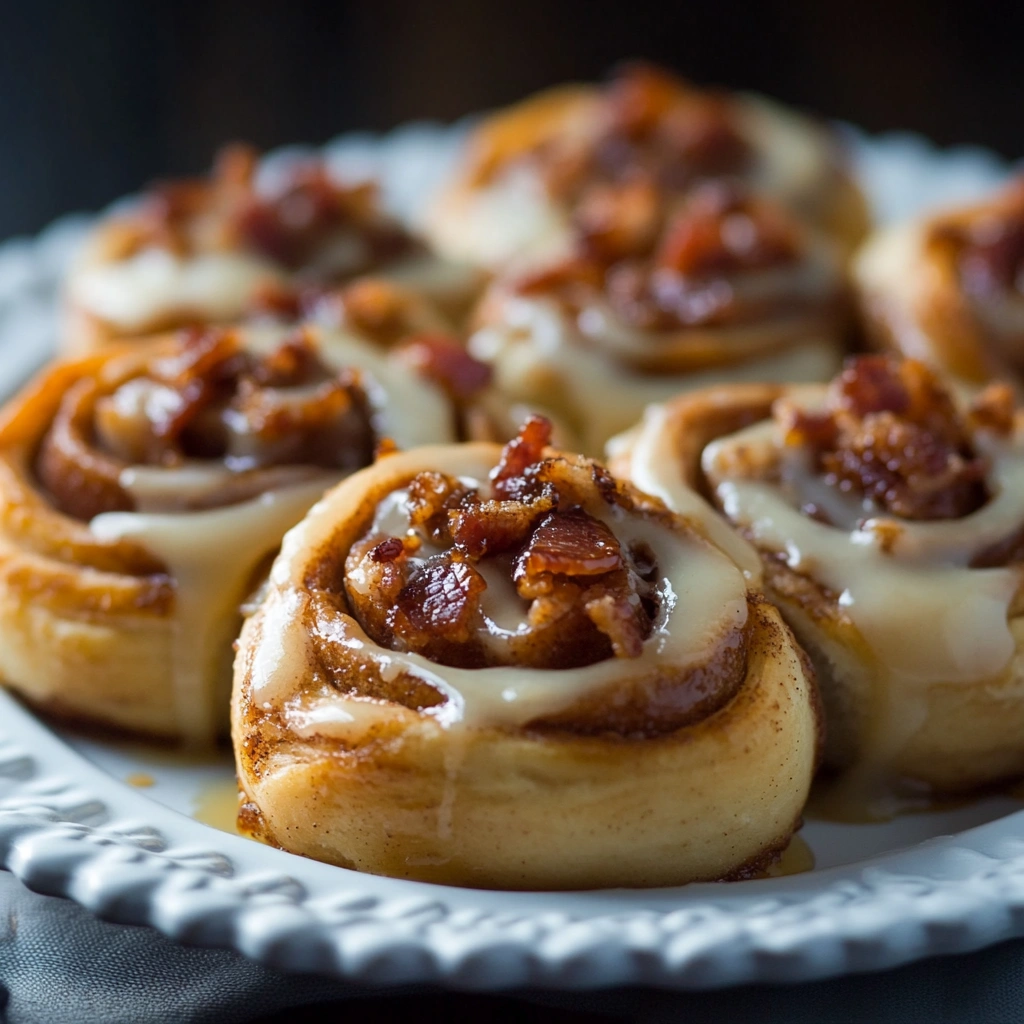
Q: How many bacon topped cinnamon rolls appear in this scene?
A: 7